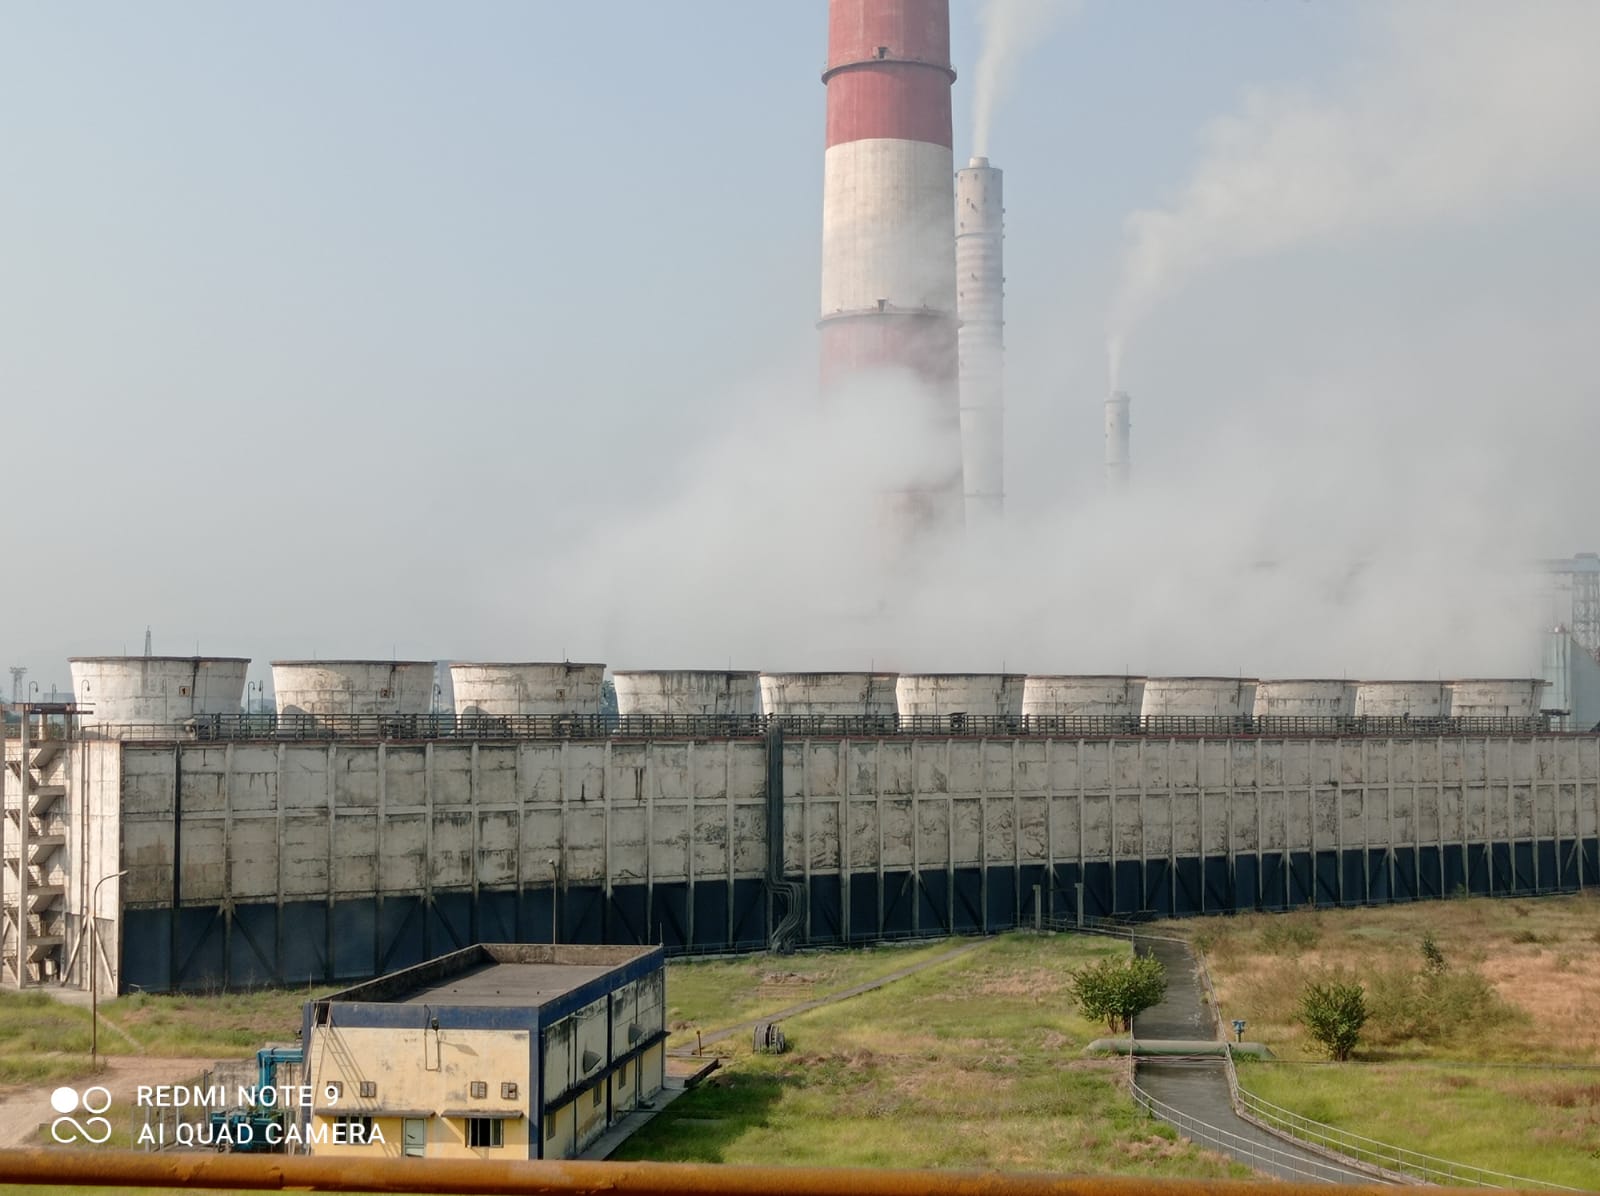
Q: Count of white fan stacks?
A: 11